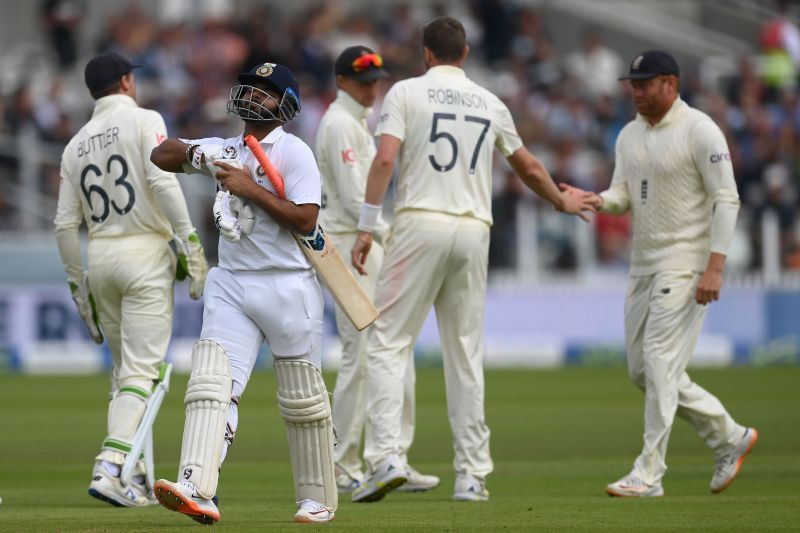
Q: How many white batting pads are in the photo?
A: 2